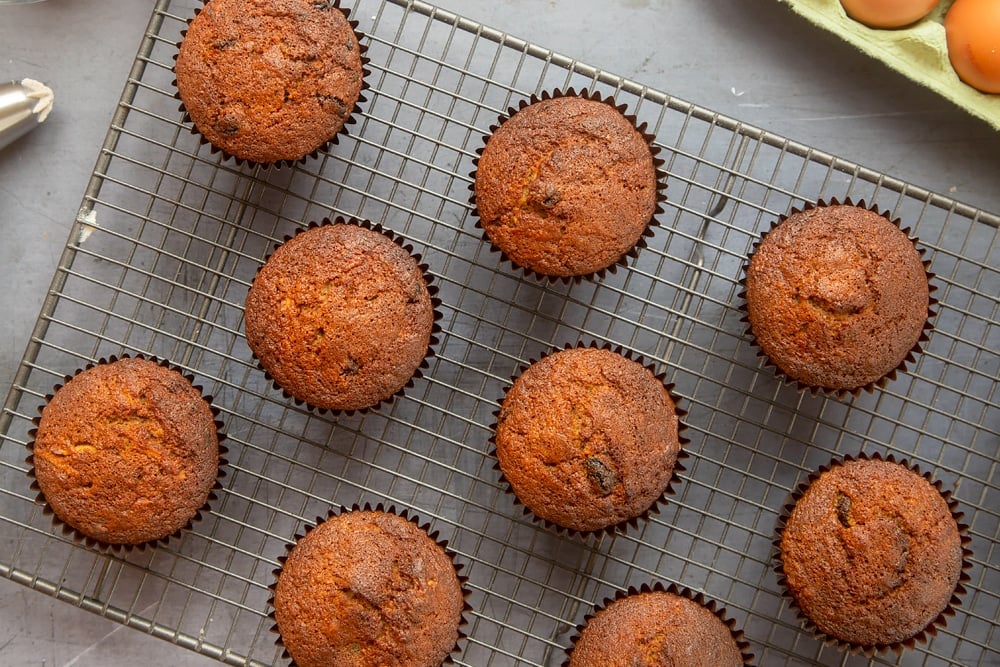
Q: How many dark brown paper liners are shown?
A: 9